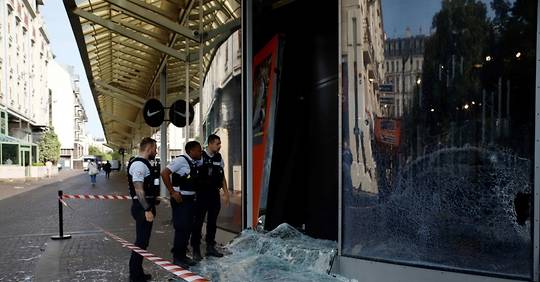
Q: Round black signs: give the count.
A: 2